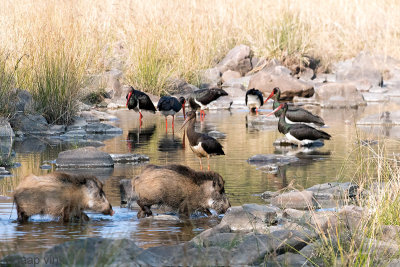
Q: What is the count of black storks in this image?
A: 7